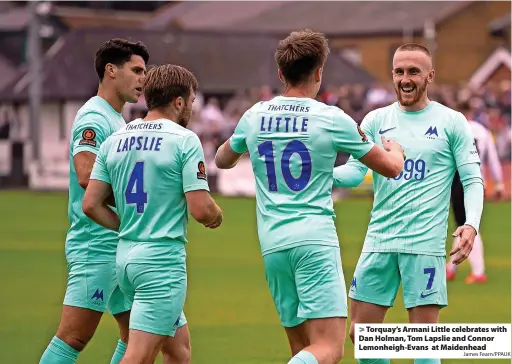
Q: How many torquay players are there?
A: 4